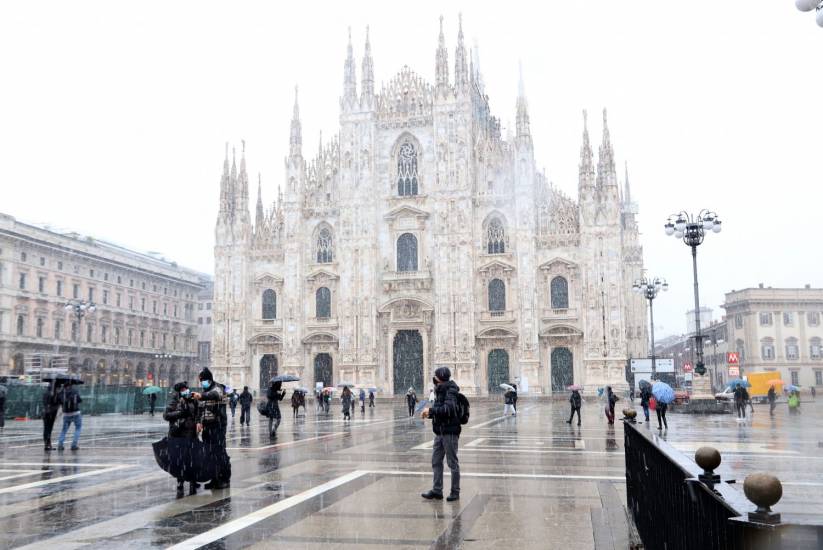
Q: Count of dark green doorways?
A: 5